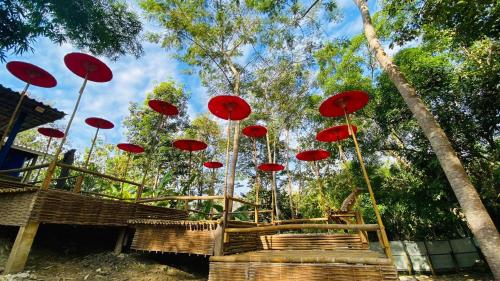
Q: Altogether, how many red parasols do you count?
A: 14